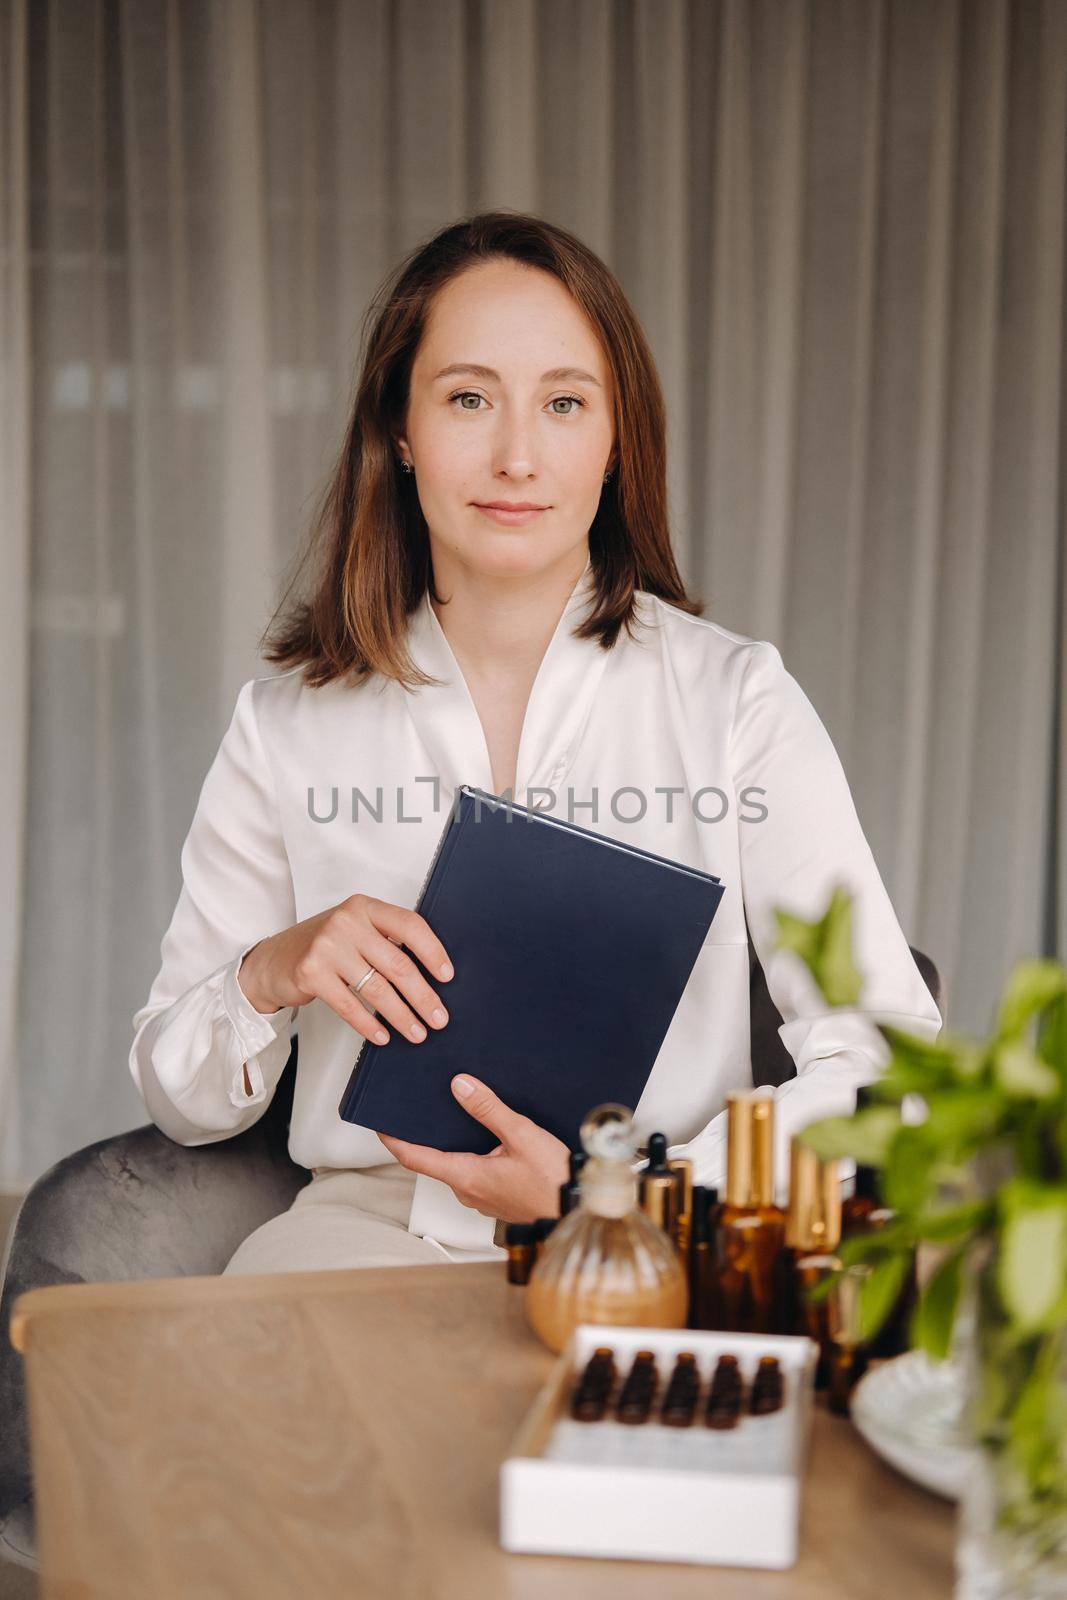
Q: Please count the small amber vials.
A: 5